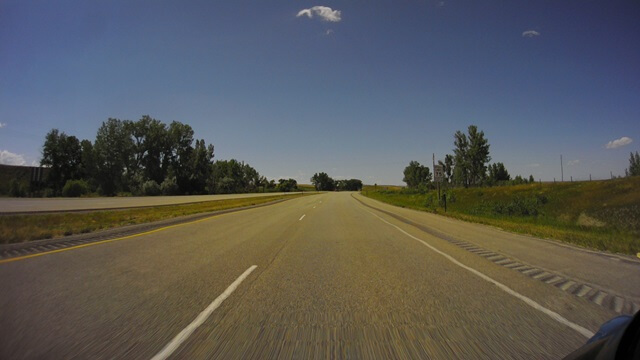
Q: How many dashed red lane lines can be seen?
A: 0